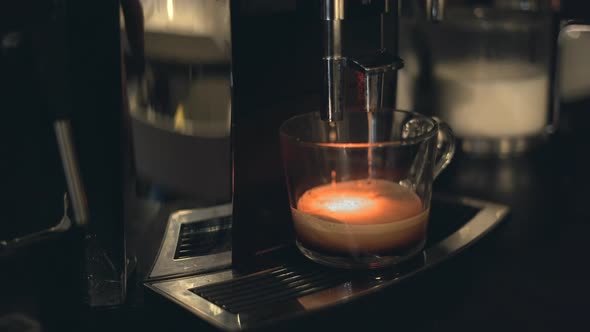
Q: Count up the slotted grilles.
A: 2